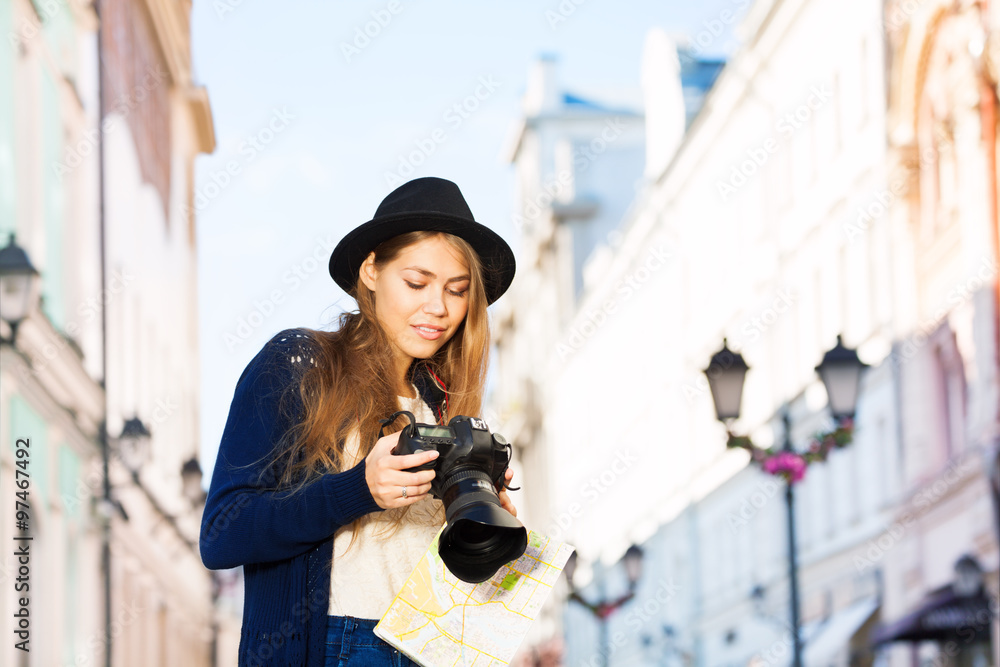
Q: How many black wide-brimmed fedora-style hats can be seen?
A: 1